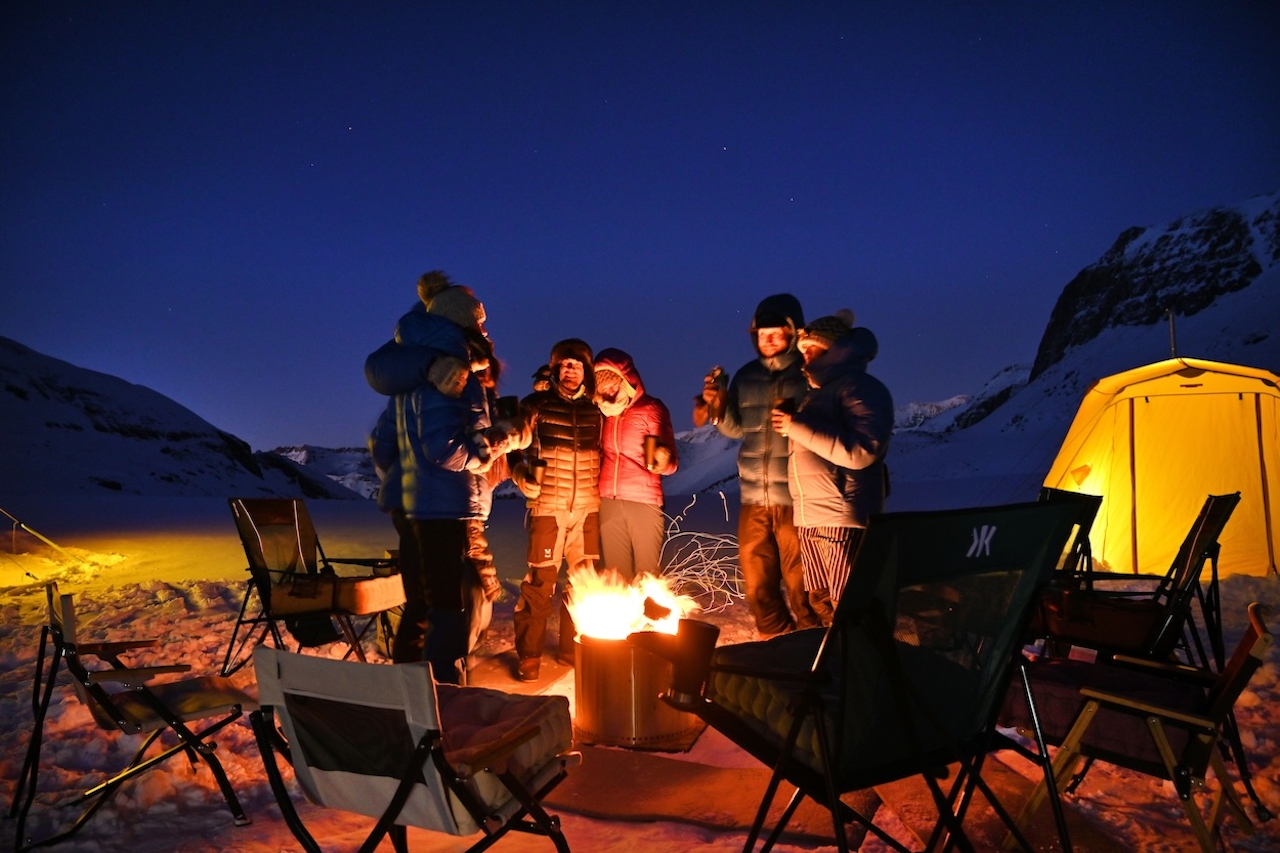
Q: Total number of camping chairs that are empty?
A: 7